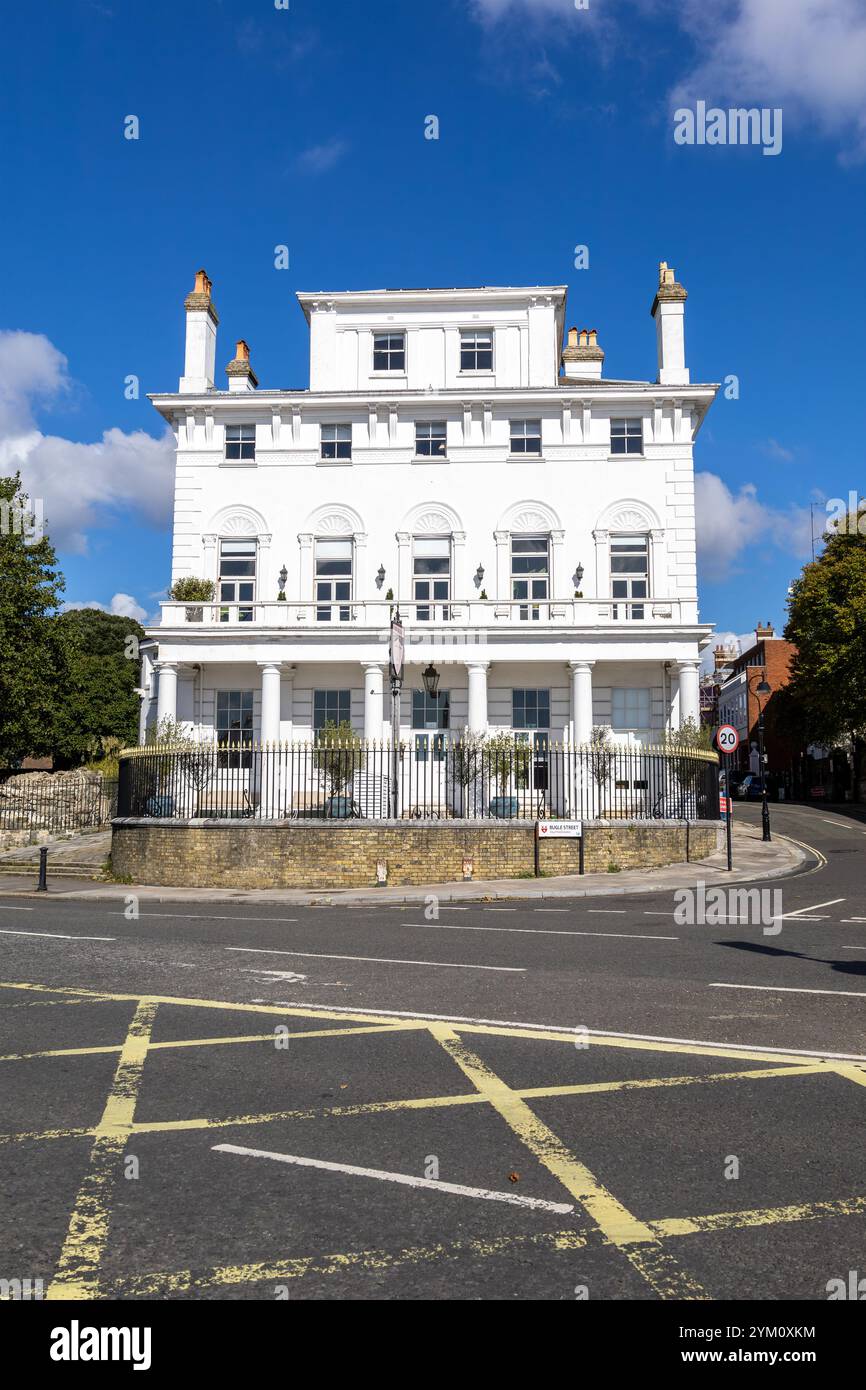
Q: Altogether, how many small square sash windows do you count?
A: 7